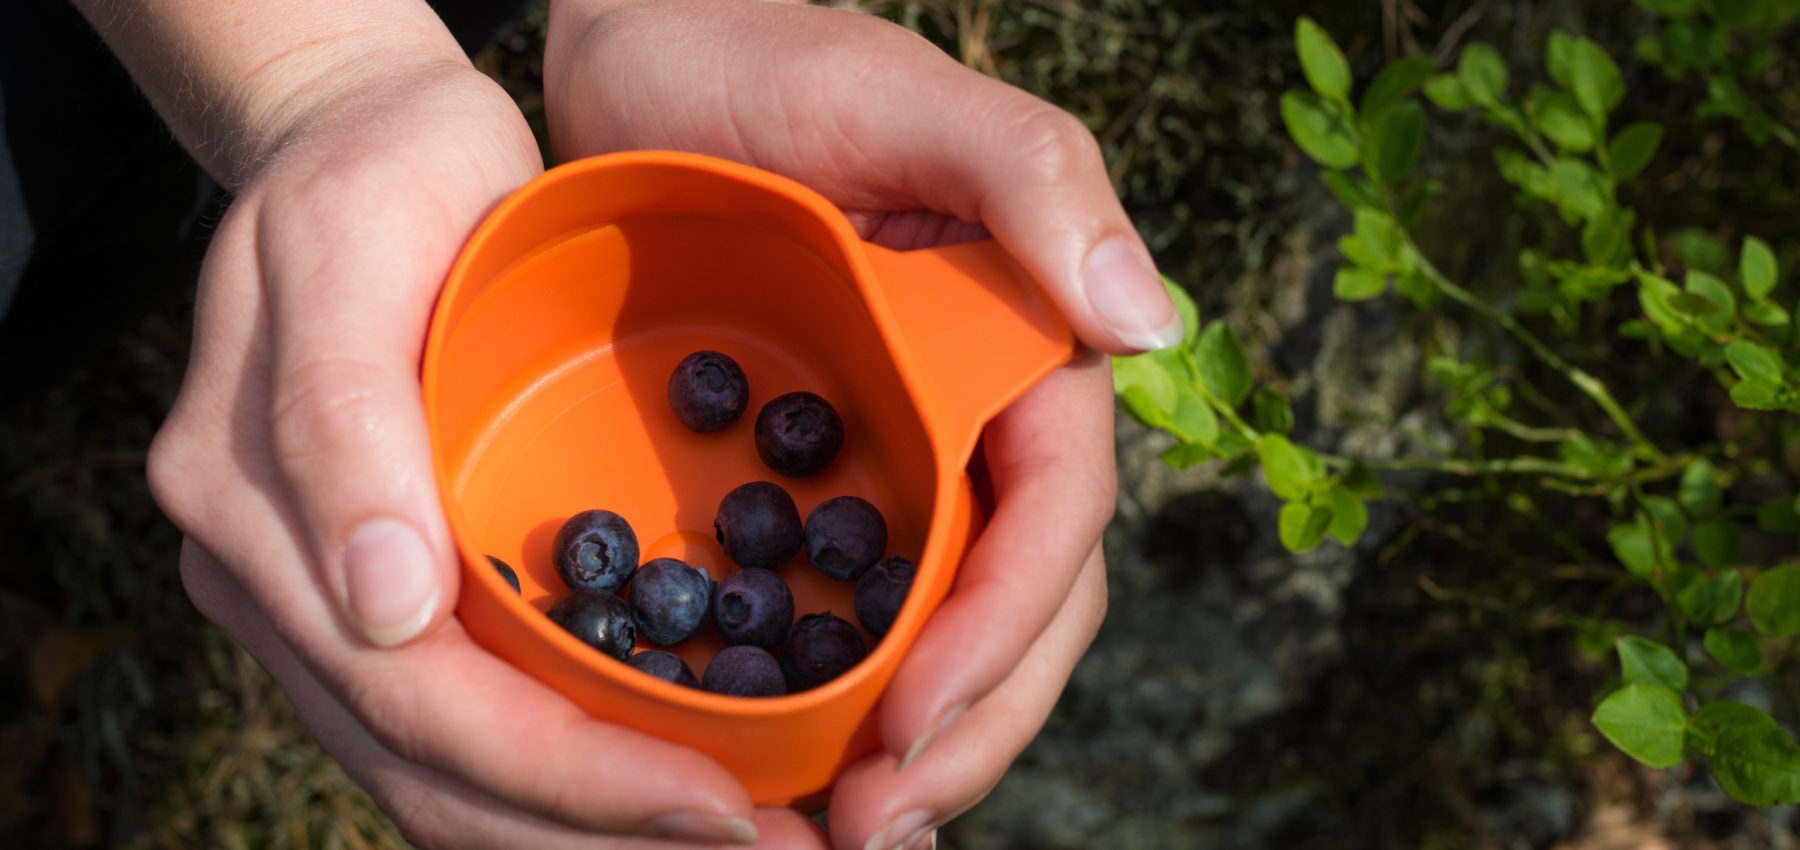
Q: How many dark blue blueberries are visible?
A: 13